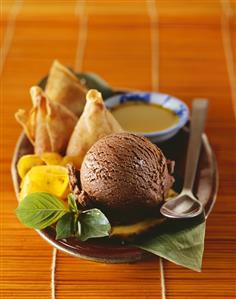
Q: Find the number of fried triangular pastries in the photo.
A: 3